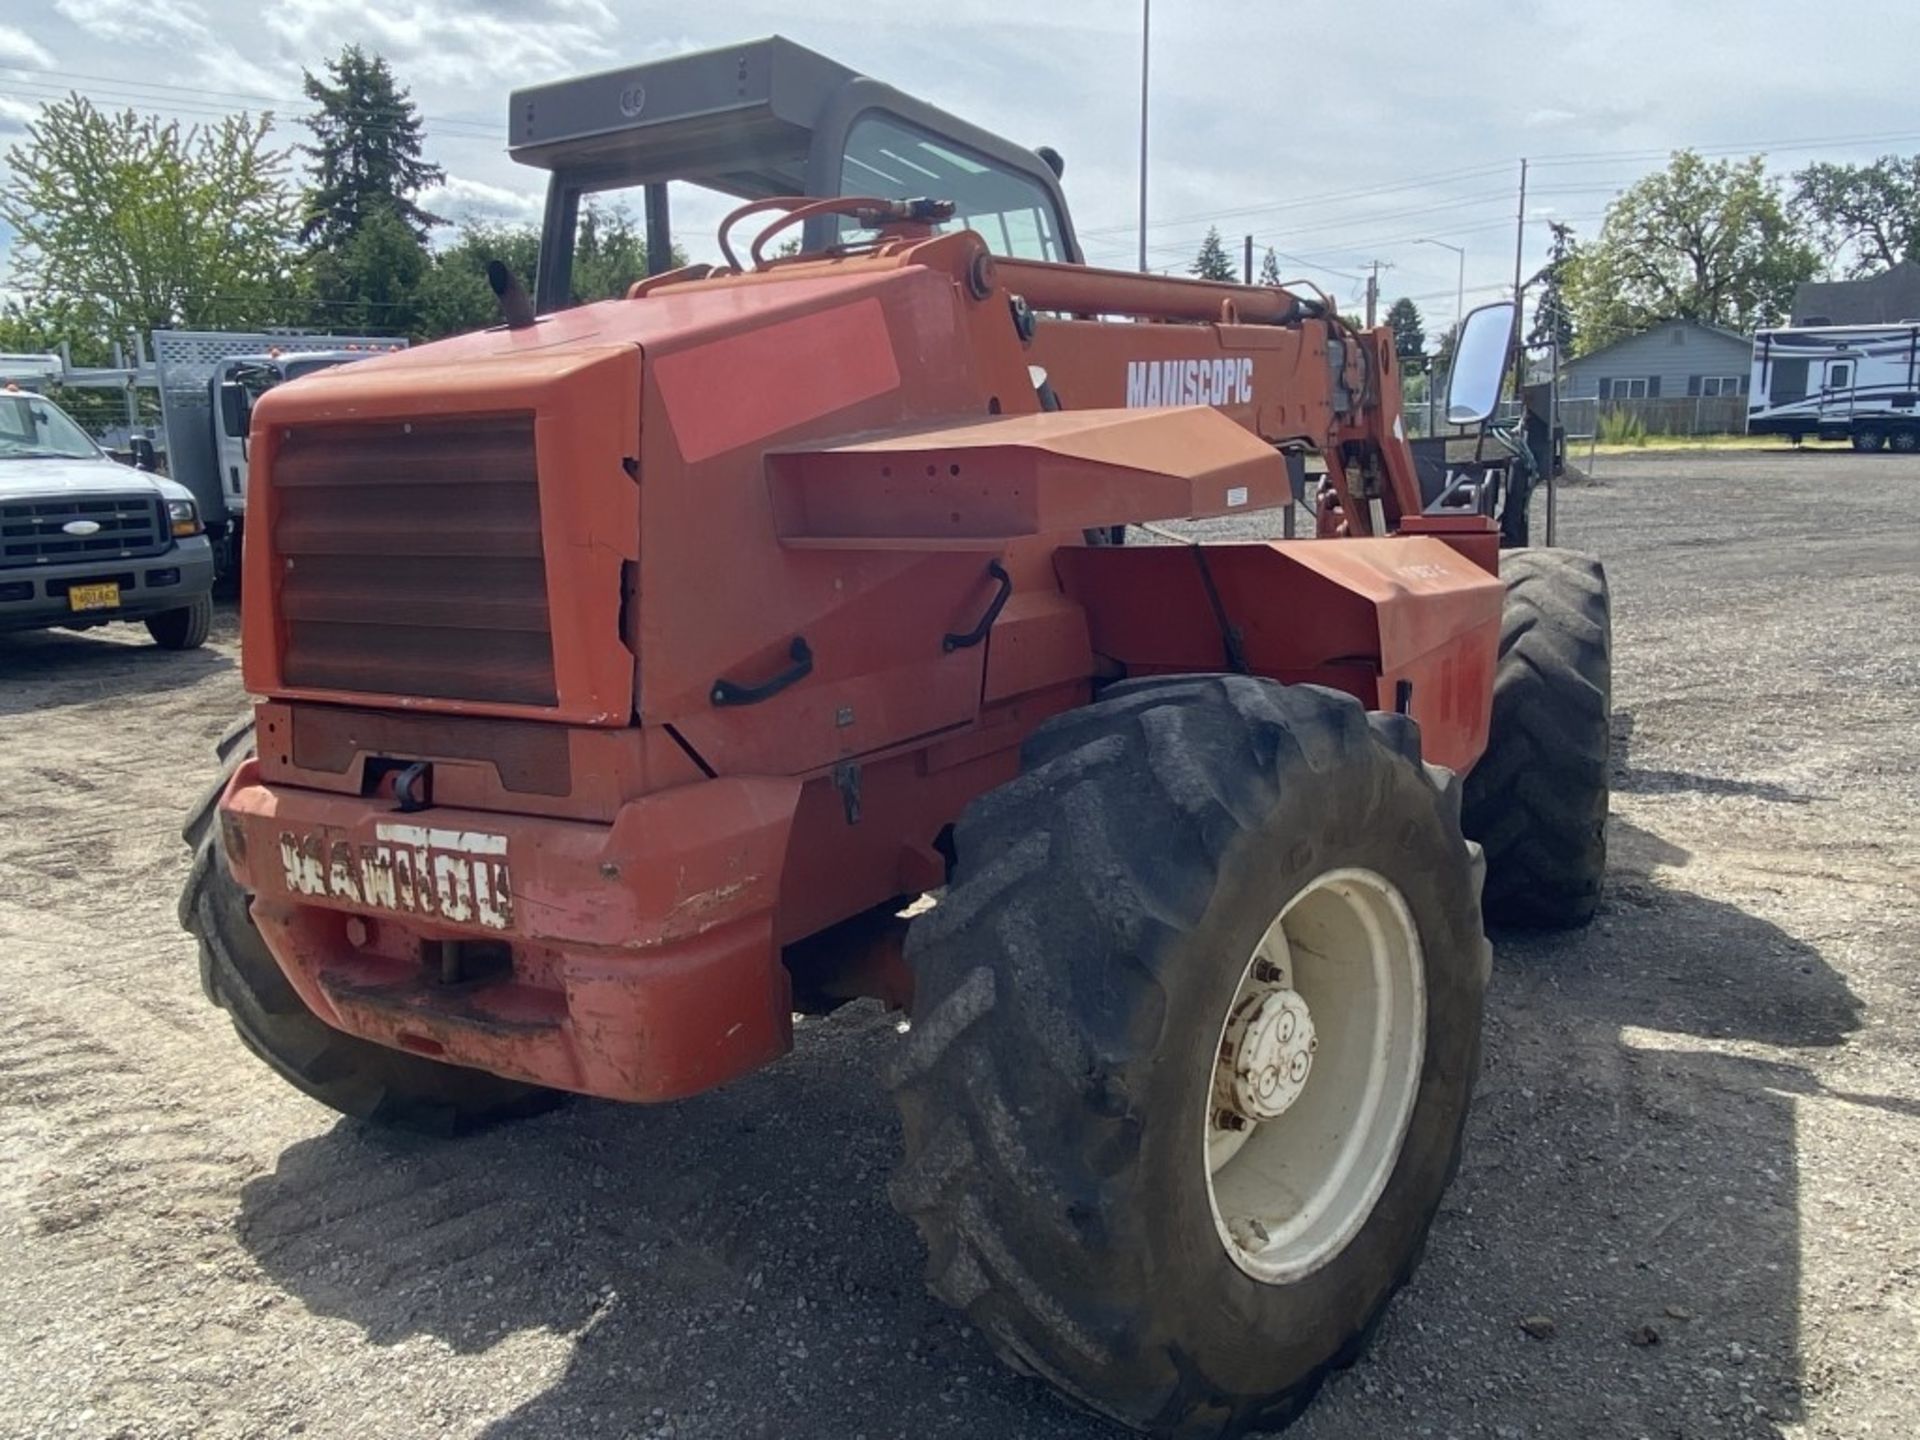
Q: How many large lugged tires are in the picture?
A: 3